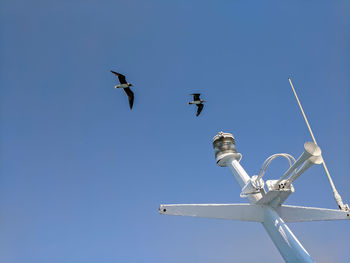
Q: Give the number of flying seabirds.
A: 2